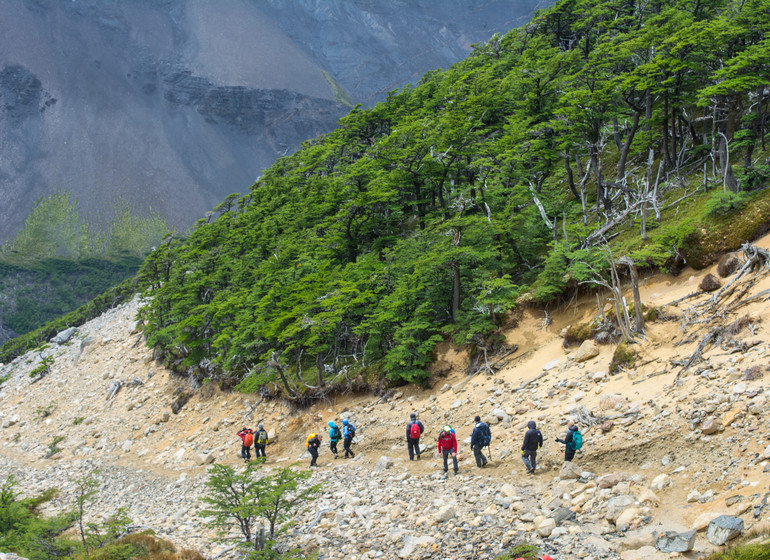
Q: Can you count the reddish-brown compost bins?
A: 0